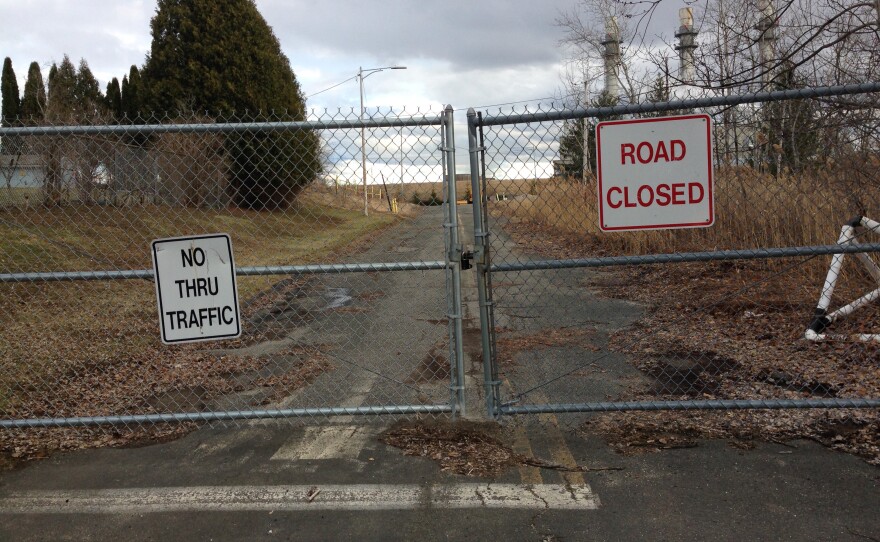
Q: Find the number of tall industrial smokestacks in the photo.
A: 3